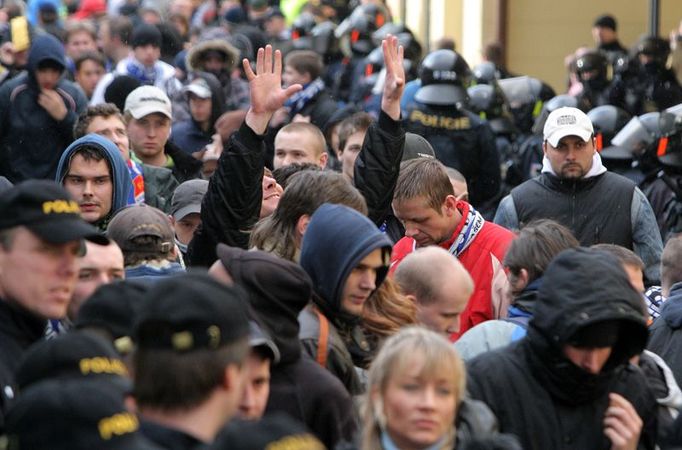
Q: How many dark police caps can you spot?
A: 6